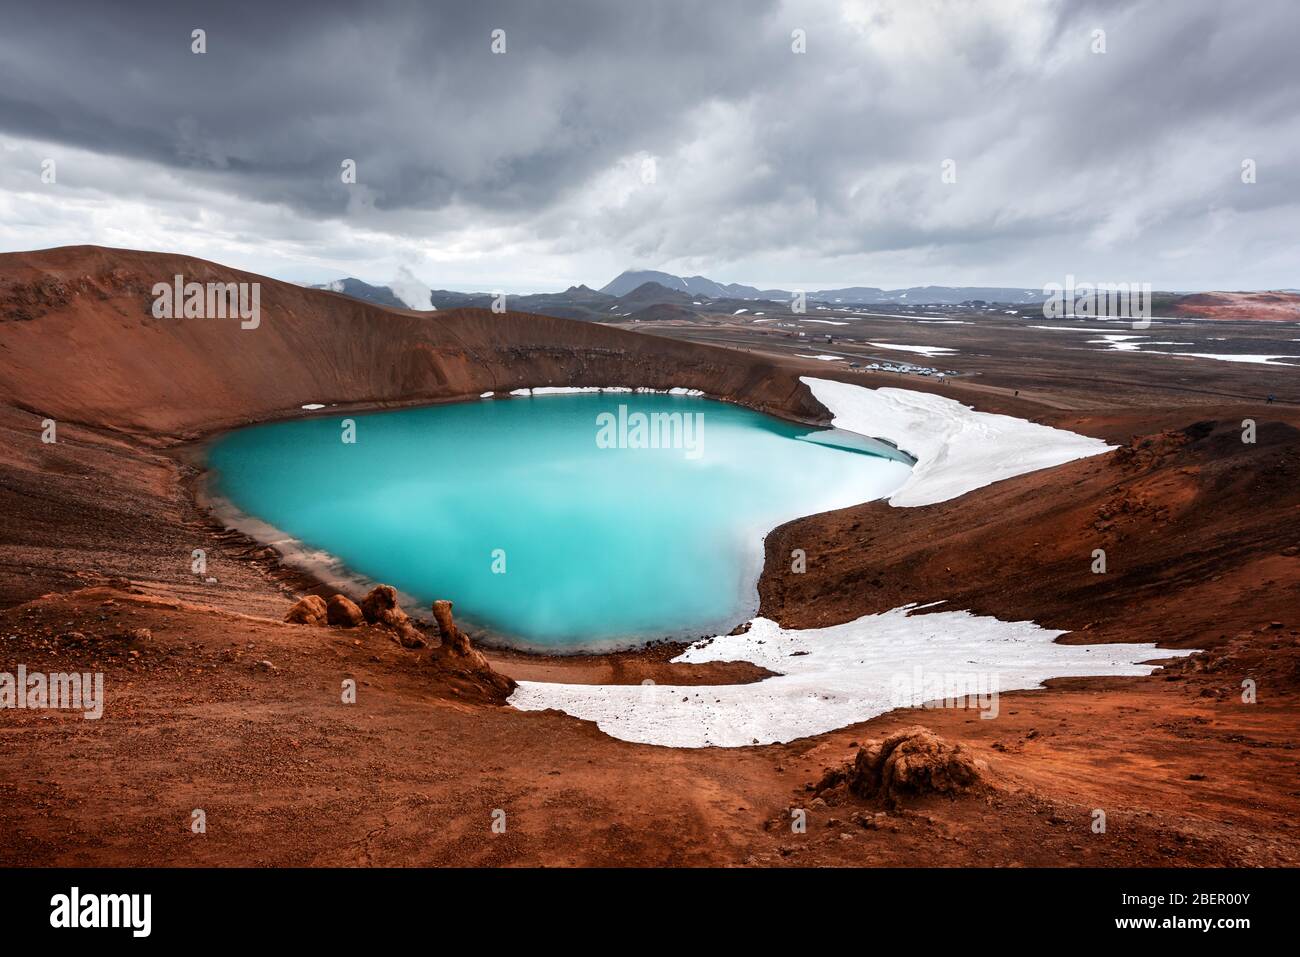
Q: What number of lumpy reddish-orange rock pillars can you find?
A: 4